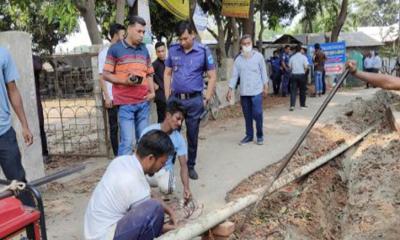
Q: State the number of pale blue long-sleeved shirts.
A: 1